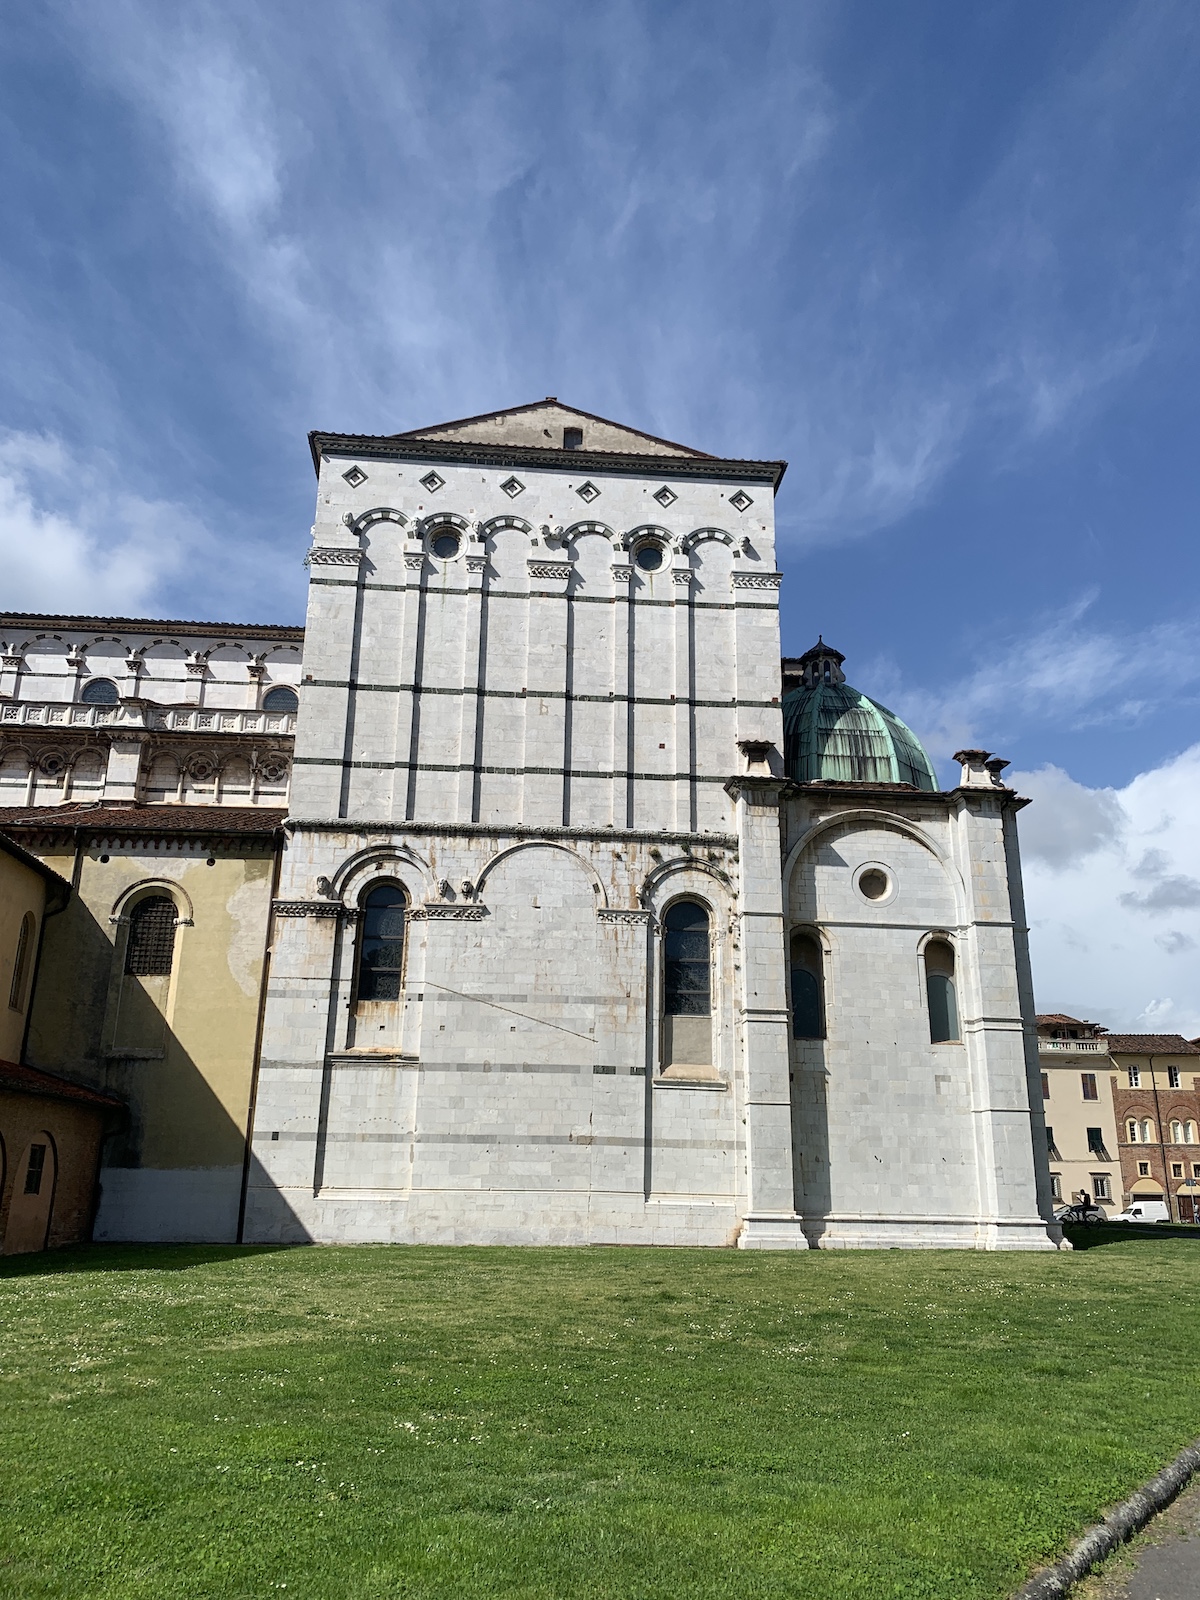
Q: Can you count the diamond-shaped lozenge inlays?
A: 6